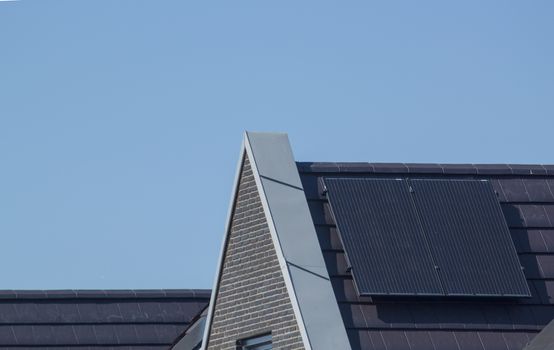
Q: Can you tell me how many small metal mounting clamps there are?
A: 6